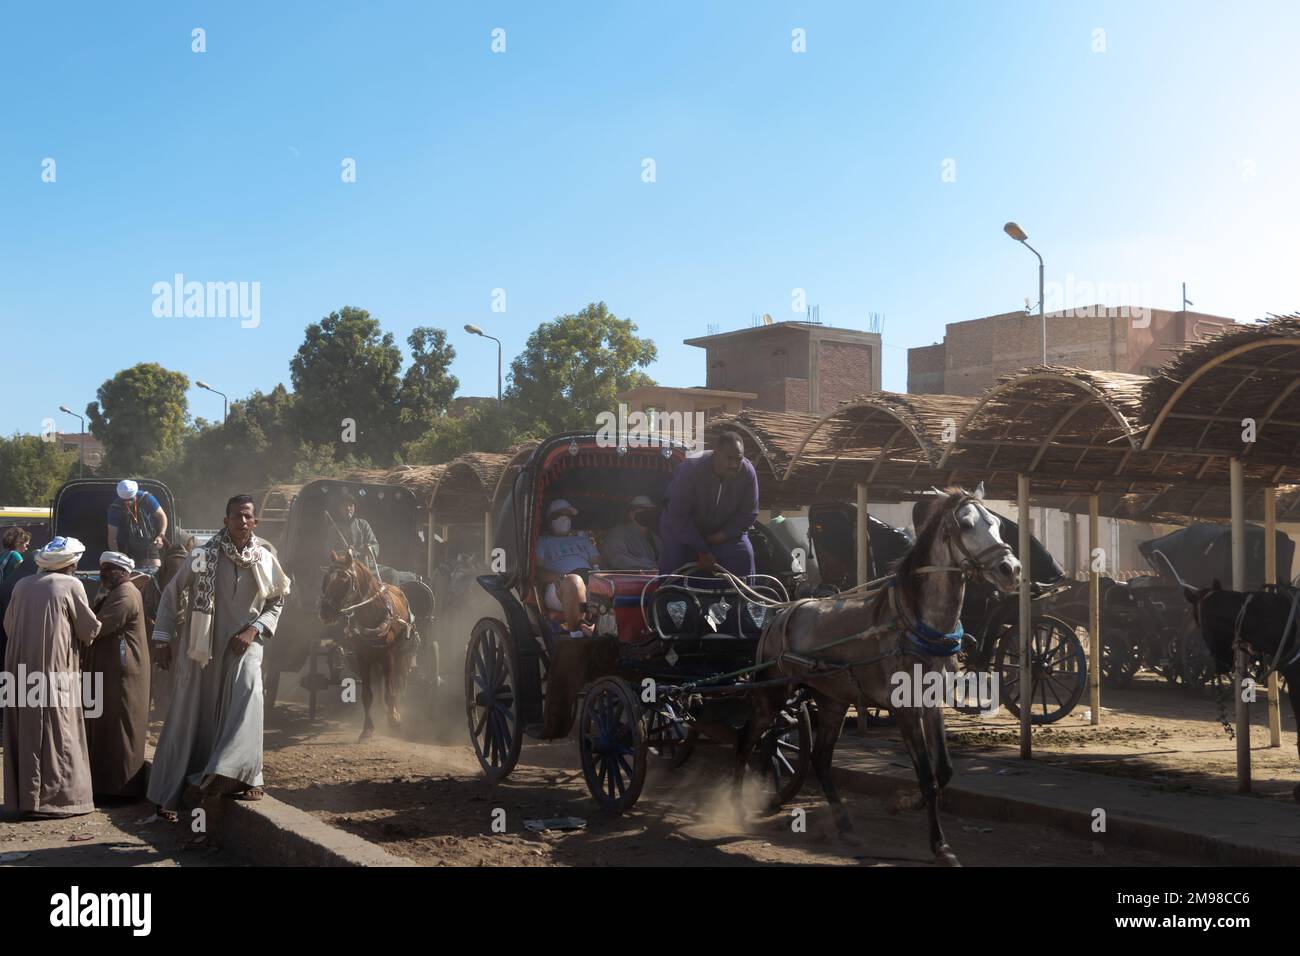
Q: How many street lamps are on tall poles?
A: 4